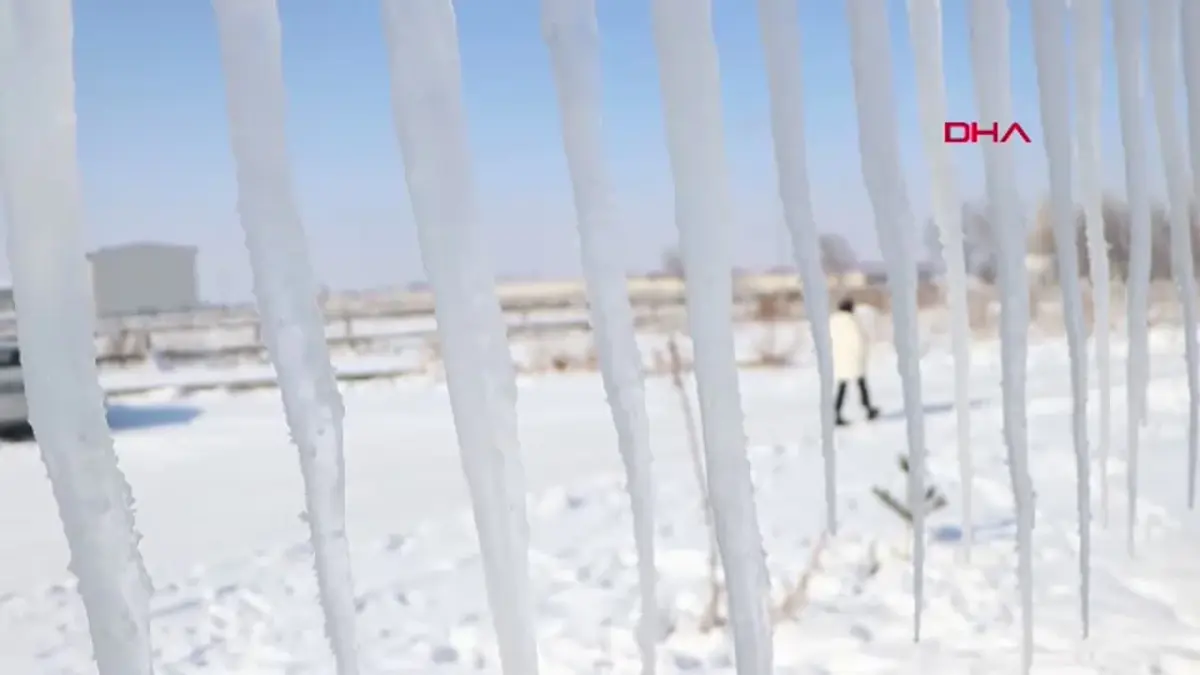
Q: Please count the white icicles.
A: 14